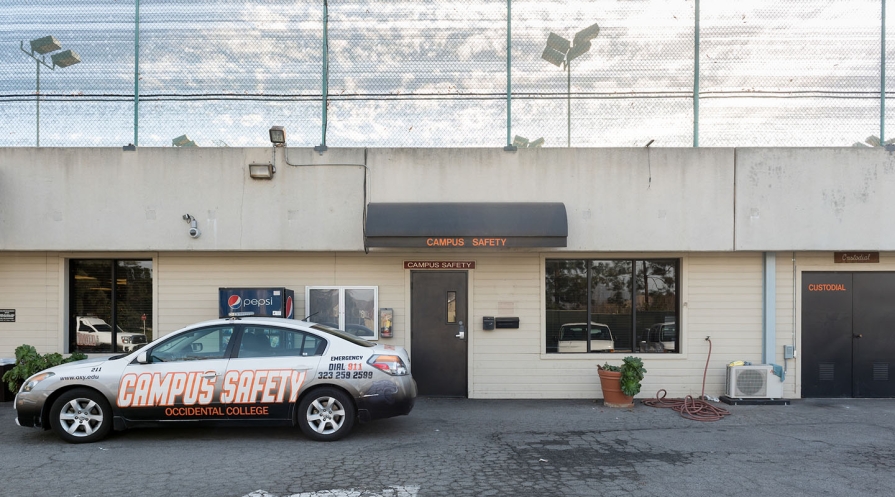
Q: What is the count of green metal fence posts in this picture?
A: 5